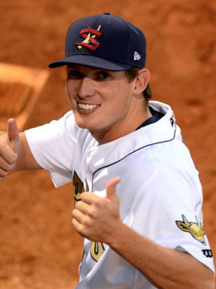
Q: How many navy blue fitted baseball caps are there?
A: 1